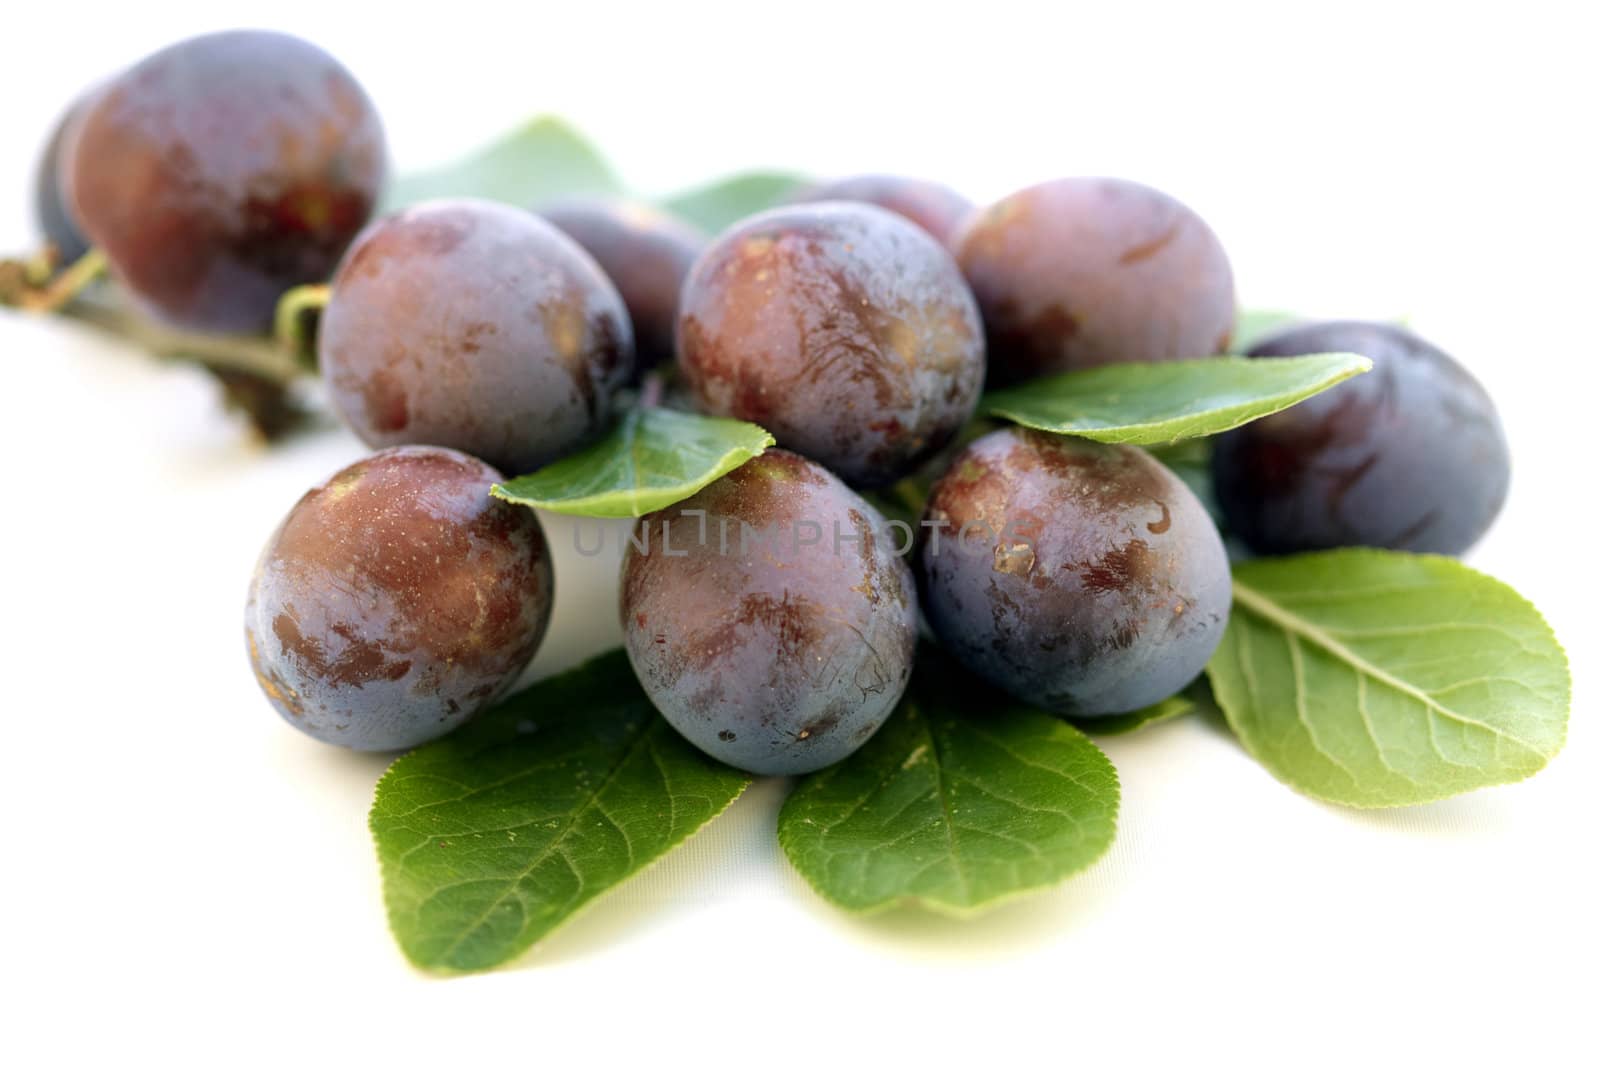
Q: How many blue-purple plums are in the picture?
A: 11